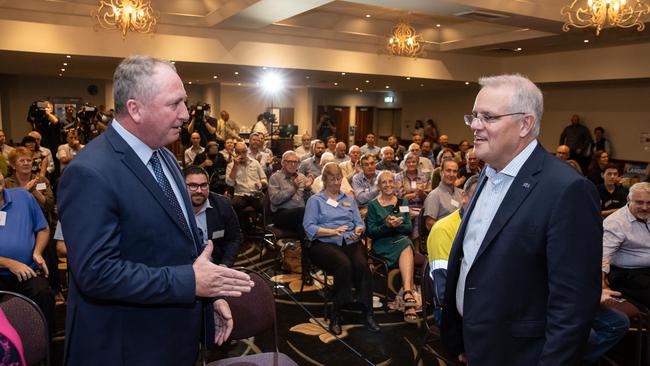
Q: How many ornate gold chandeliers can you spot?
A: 3